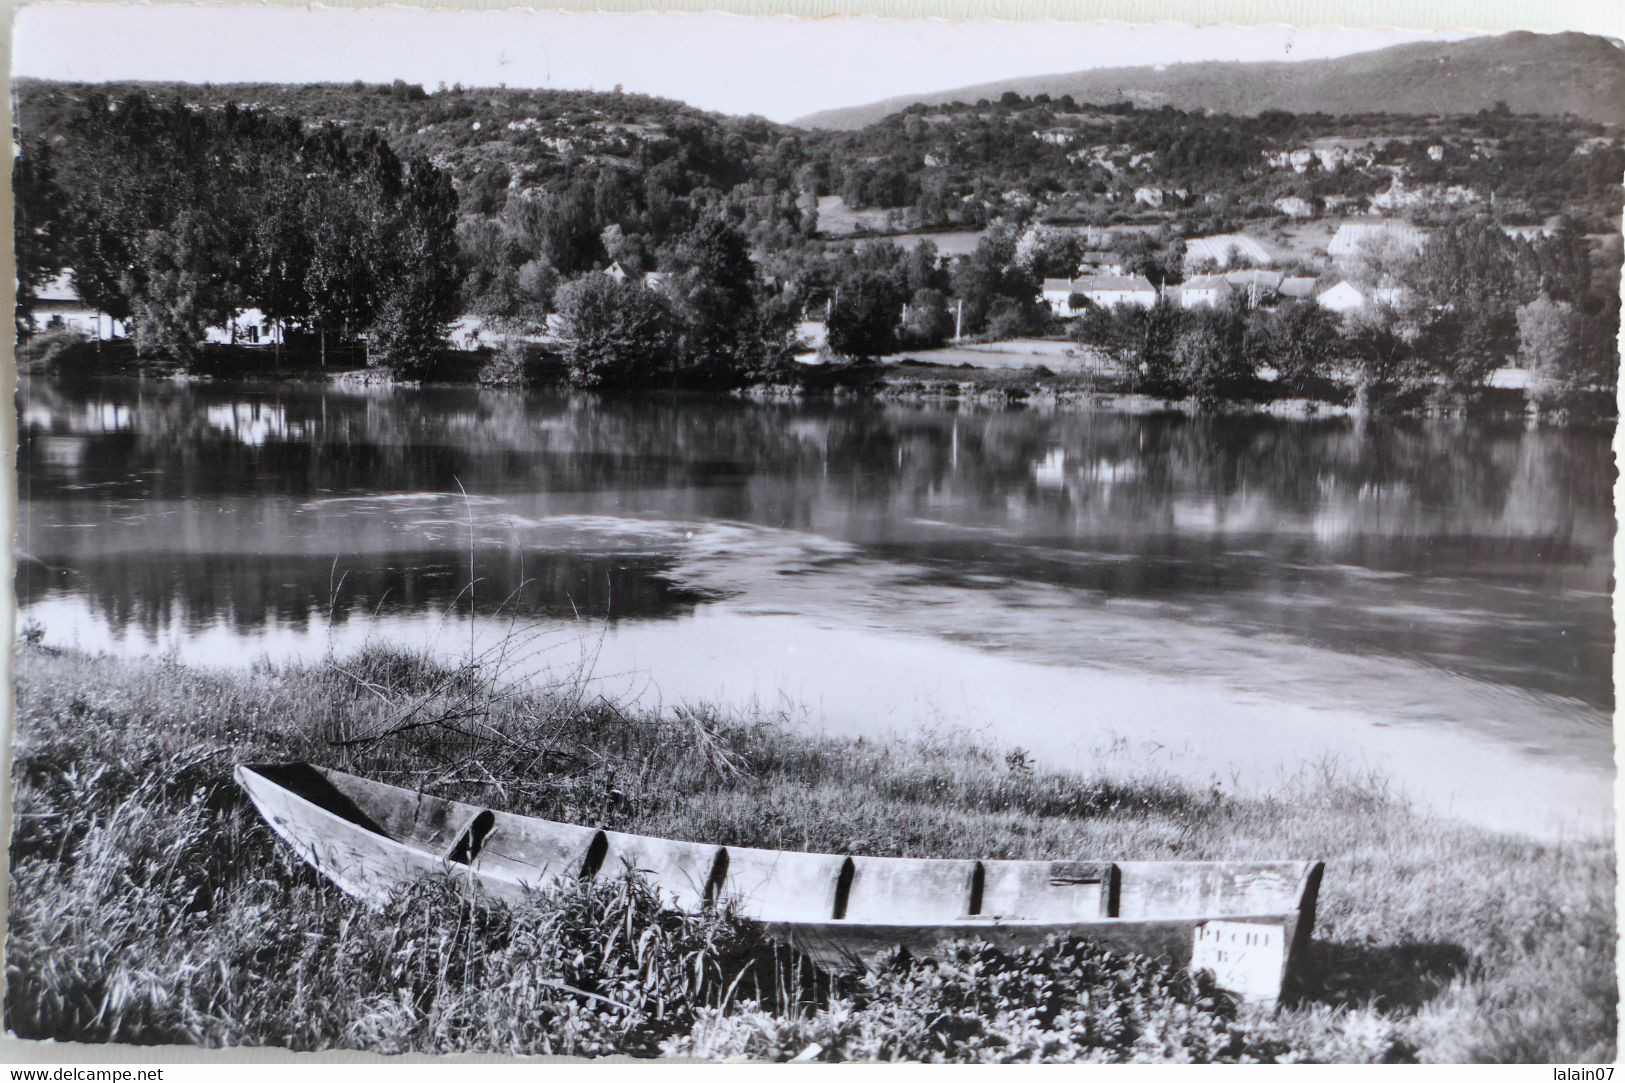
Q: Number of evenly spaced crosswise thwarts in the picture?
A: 6